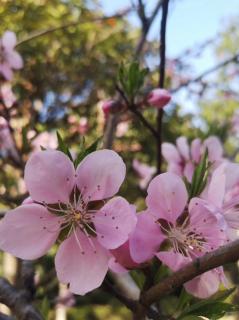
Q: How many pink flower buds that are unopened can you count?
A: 2